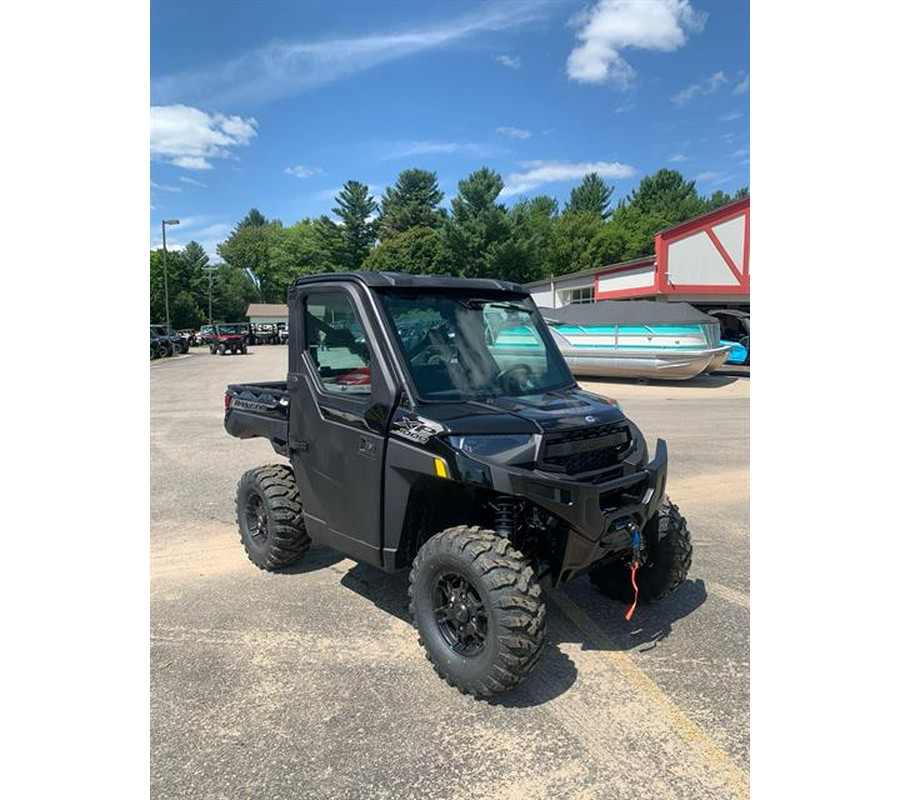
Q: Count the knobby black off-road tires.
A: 3